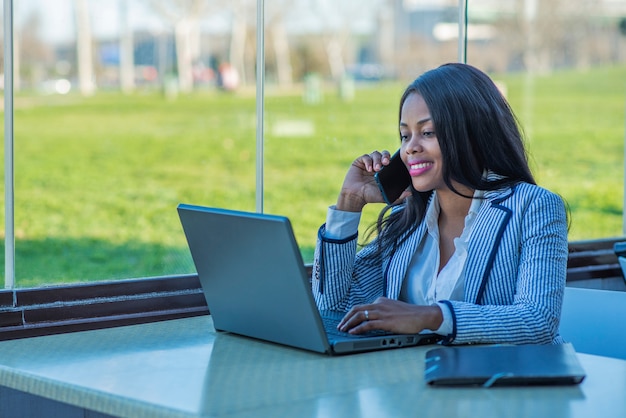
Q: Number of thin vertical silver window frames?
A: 3